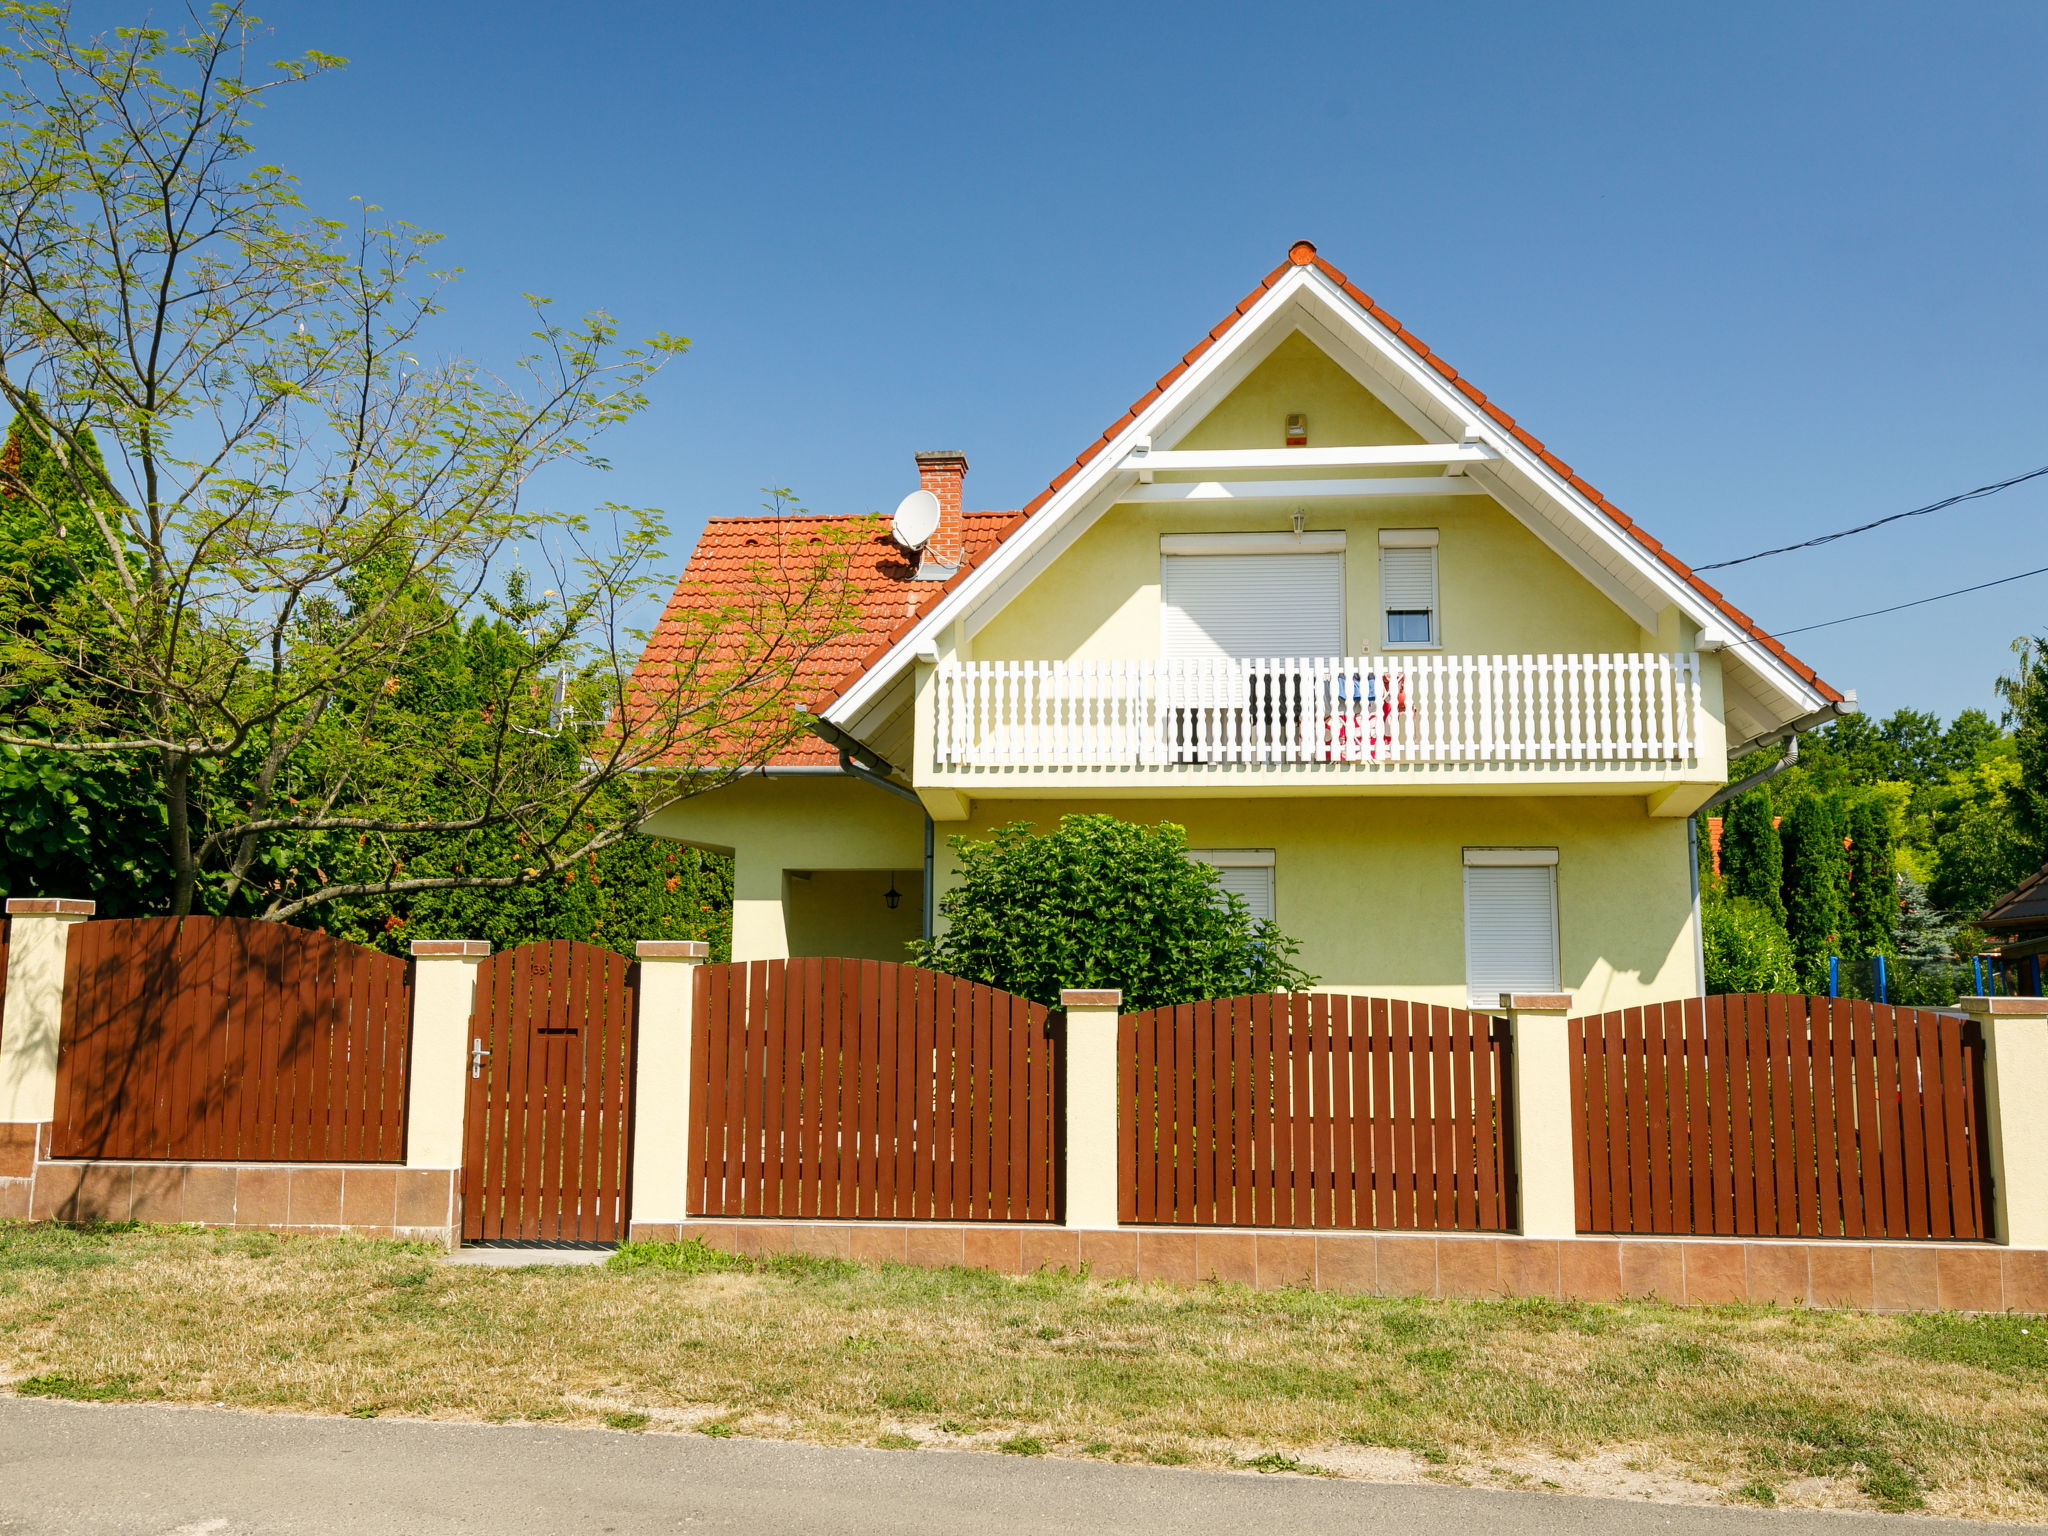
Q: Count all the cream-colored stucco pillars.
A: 6